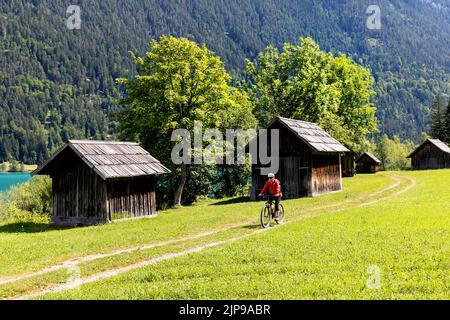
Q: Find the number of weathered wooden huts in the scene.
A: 5